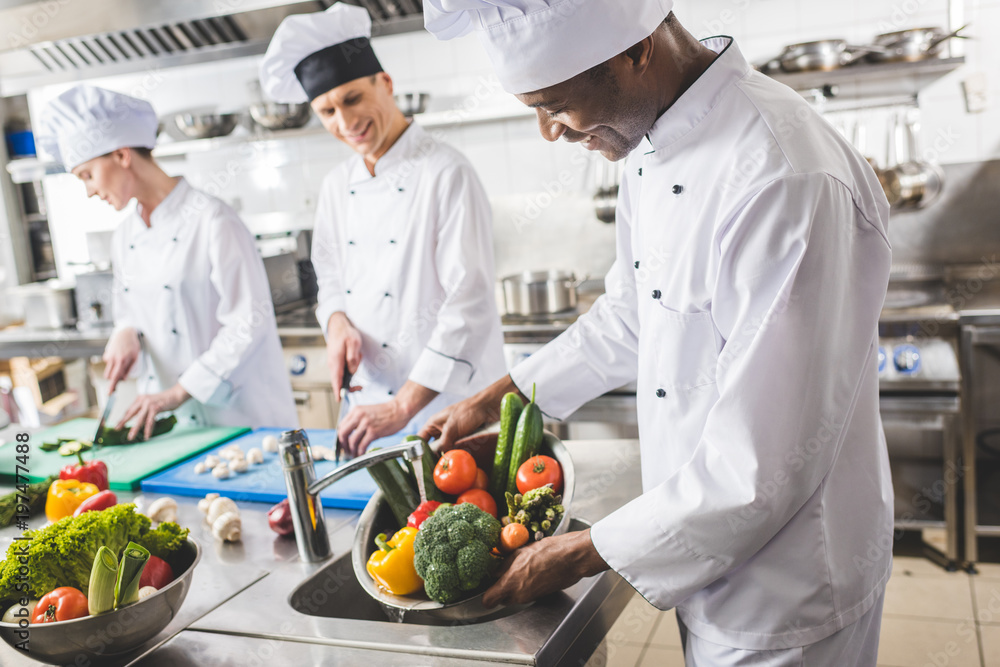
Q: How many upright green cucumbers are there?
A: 2